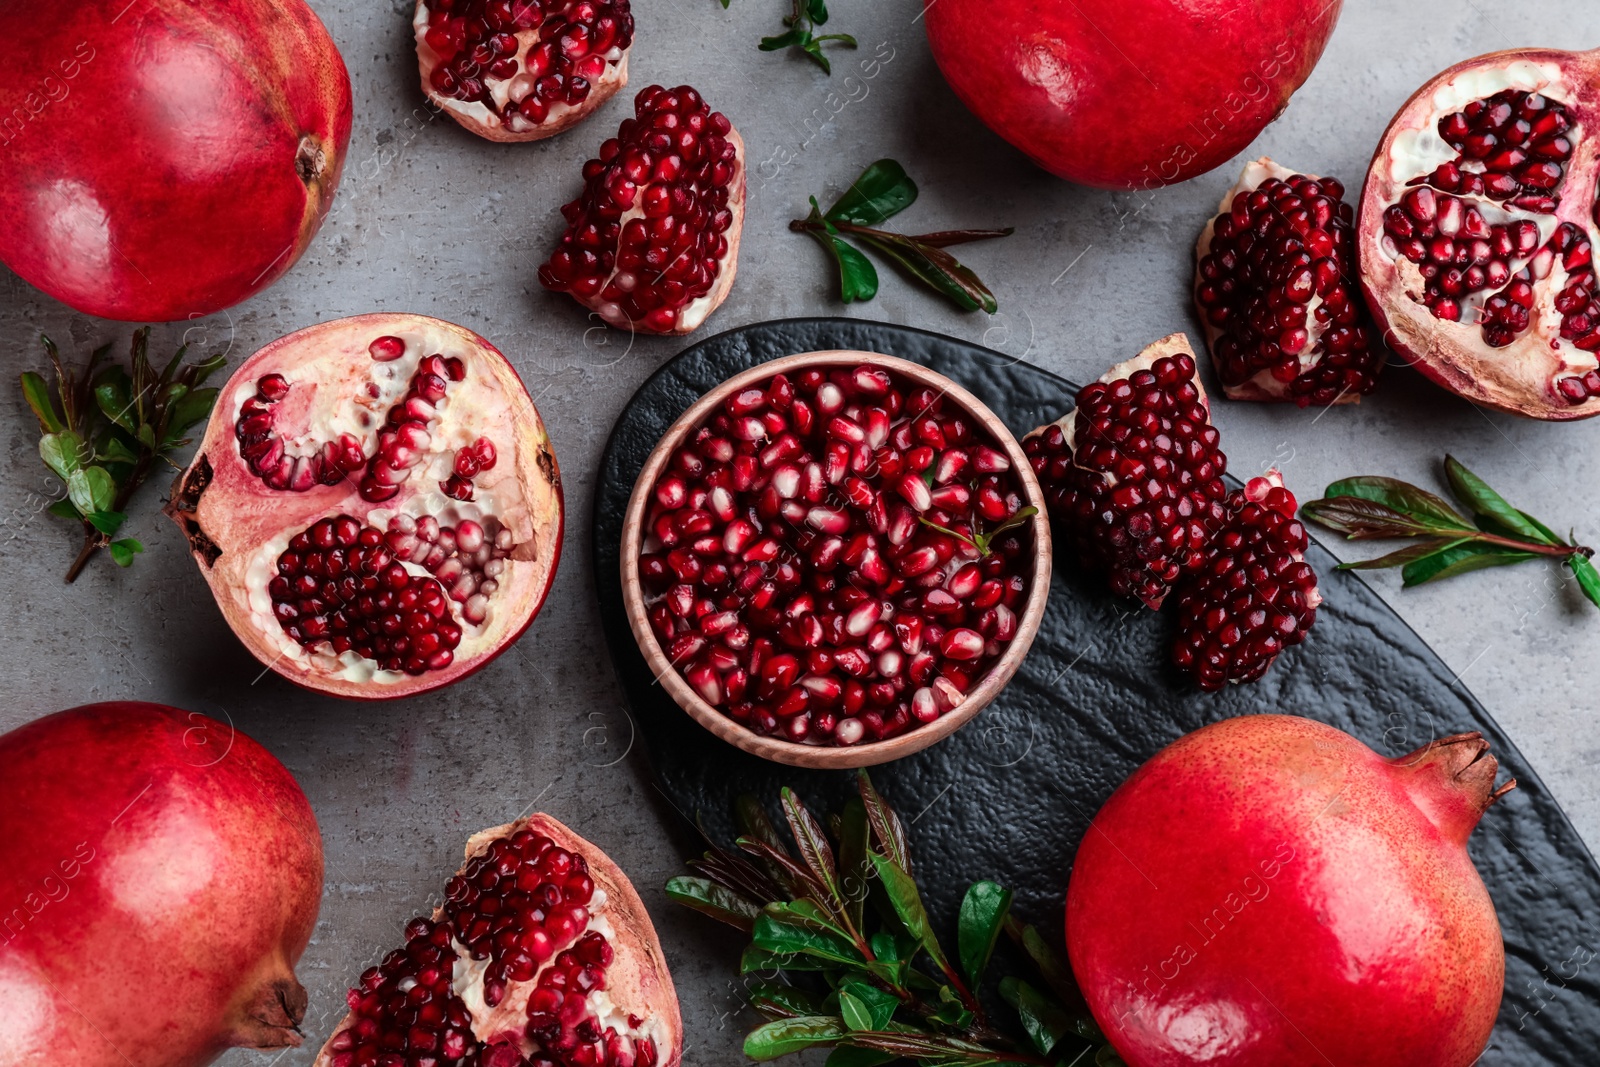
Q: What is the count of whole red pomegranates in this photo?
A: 4